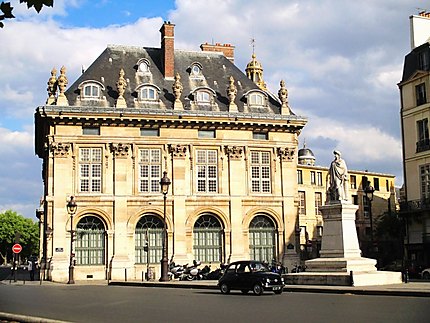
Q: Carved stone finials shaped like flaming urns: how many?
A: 6